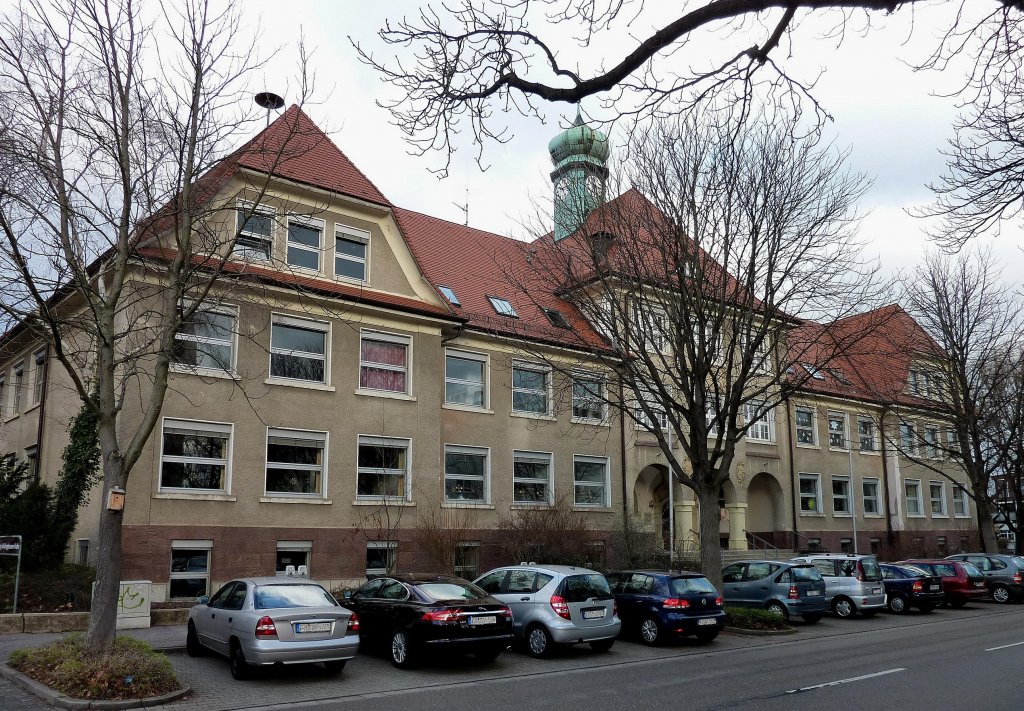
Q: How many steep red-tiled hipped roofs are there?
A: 3